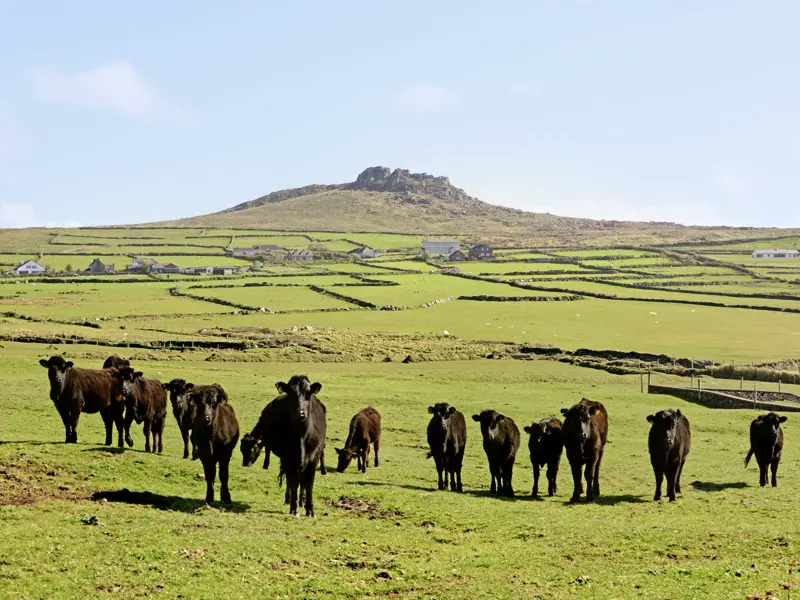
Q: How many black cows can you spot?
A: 14